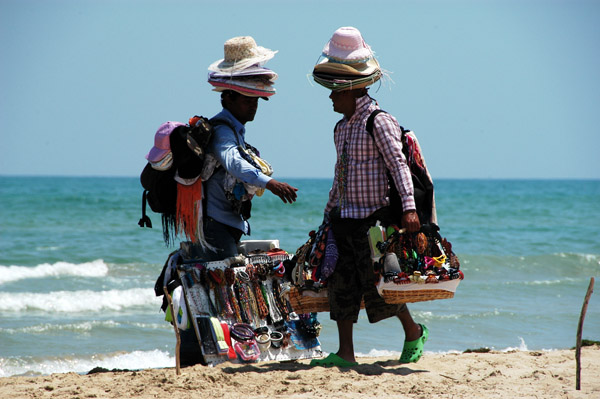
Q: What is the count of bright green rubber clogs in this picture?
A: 2